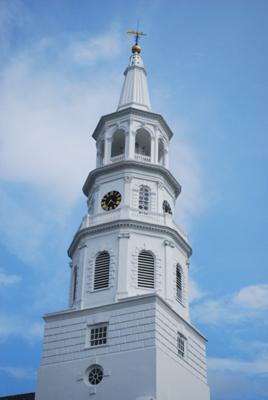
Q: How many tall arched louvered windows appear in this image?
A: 4